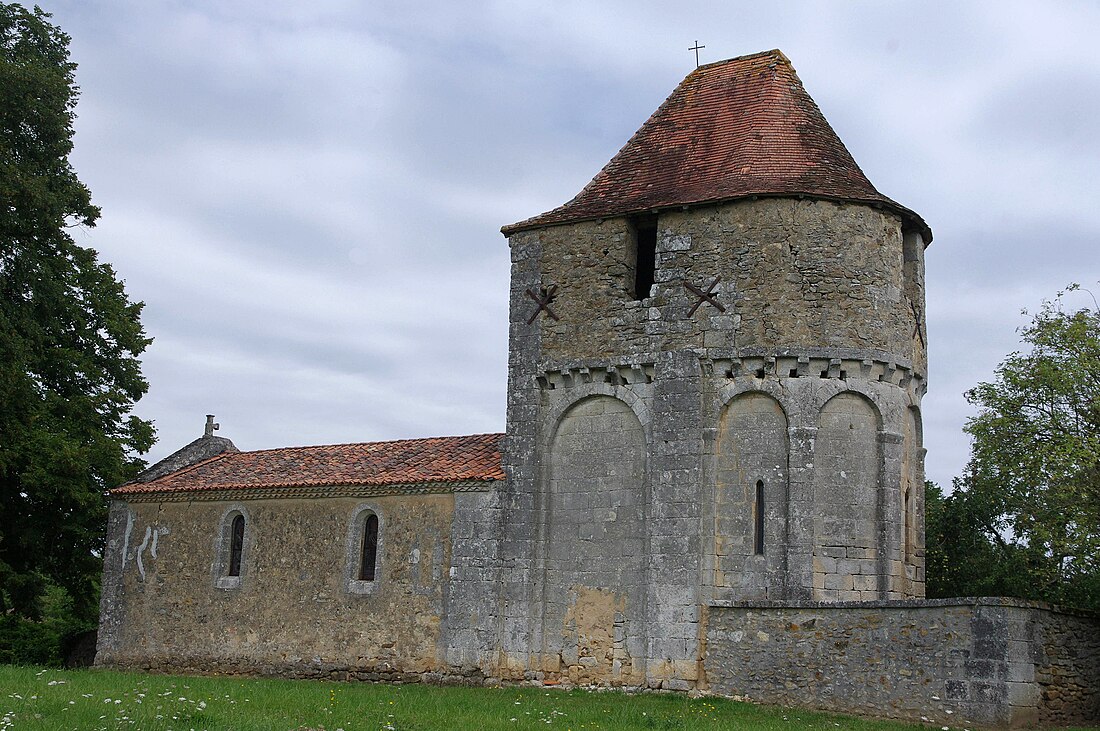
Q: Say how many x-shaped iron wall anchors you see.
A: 3